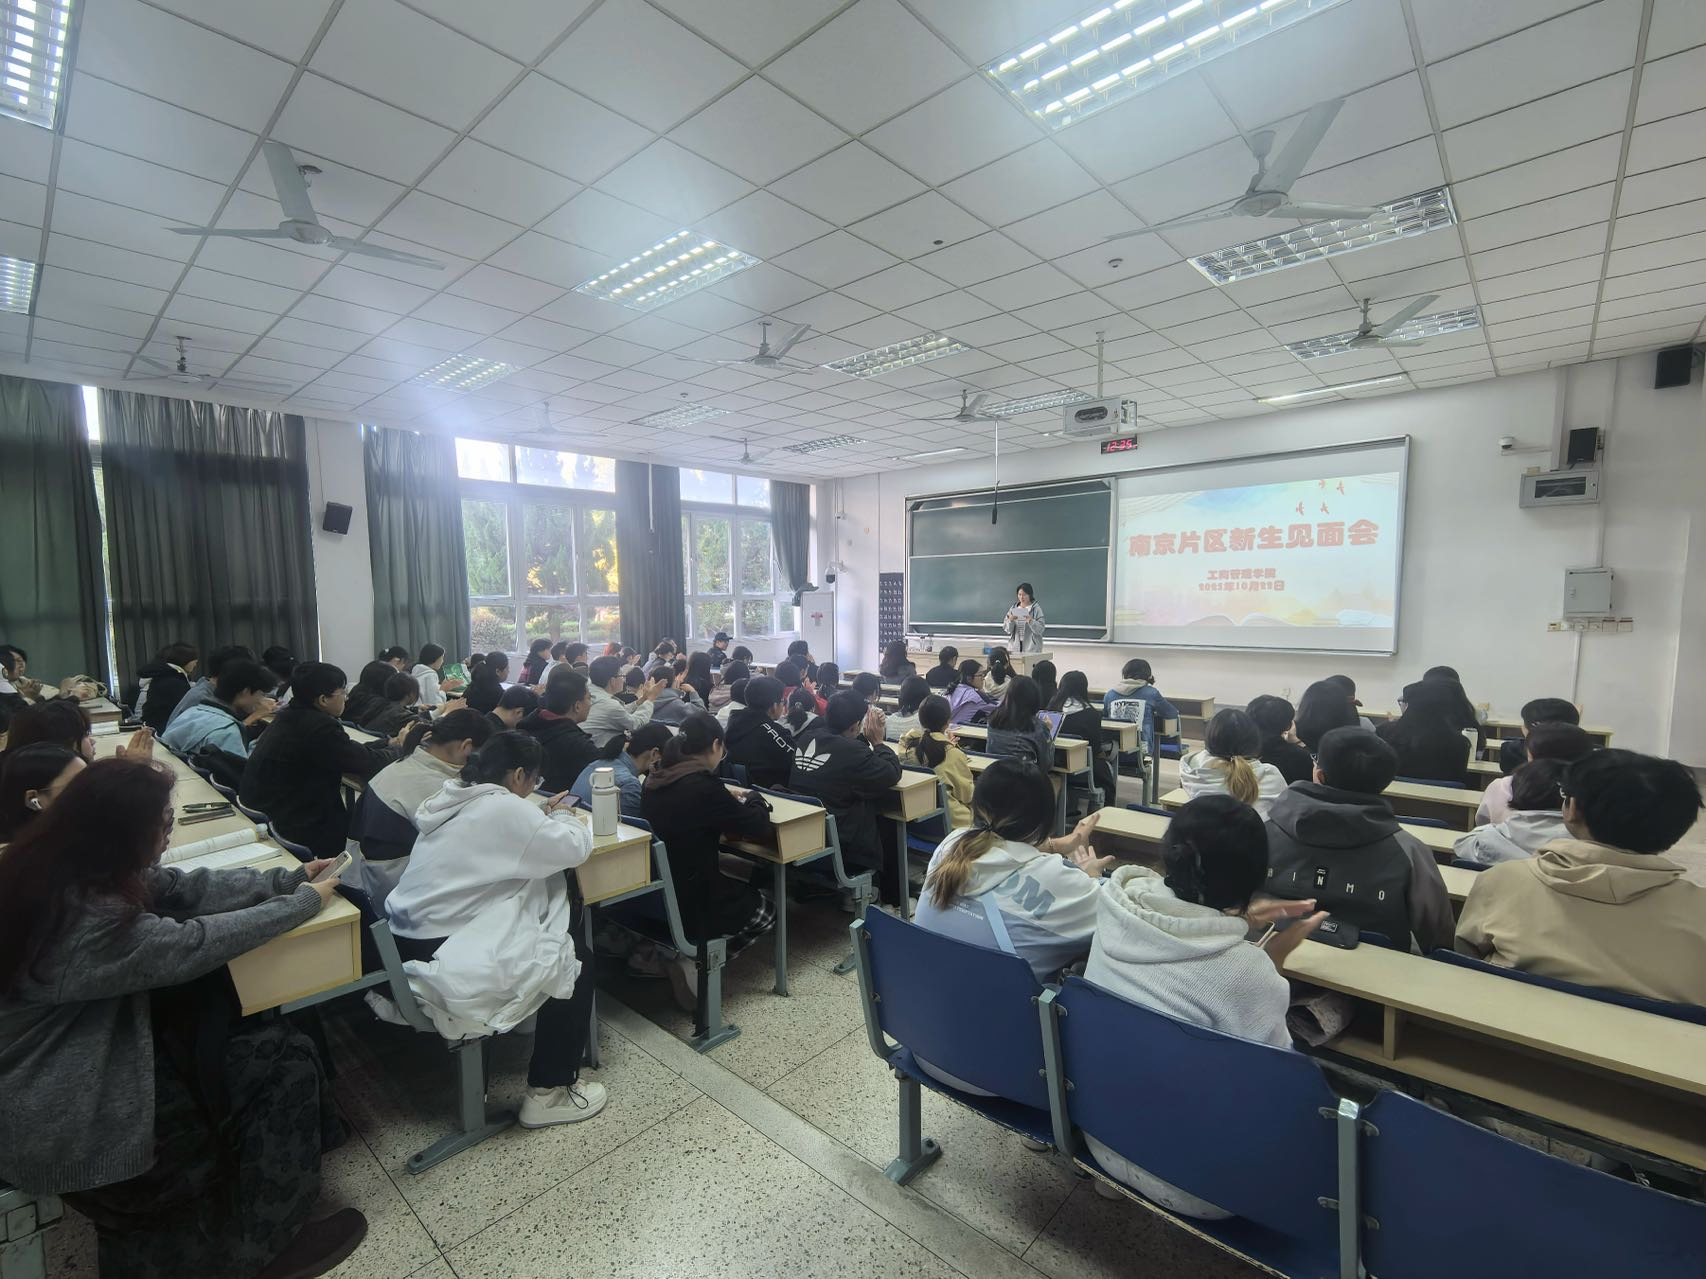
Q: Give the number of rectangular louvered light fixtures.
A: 11